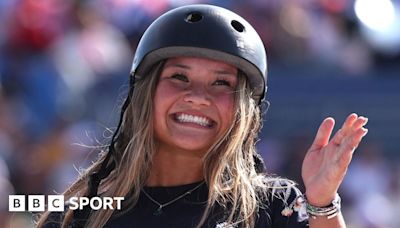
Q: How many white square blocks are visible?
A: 3